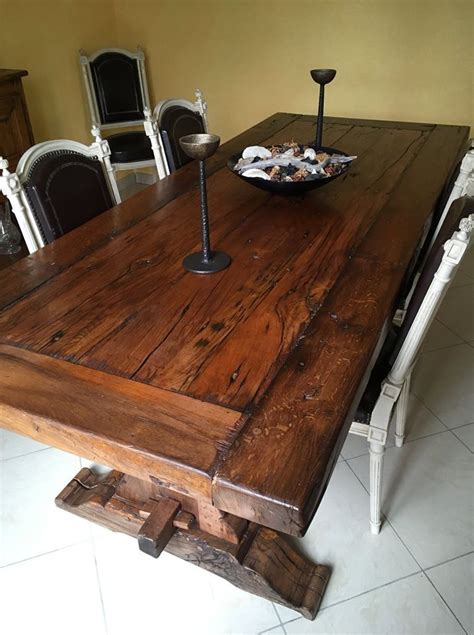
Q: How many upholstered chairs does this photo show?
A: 5